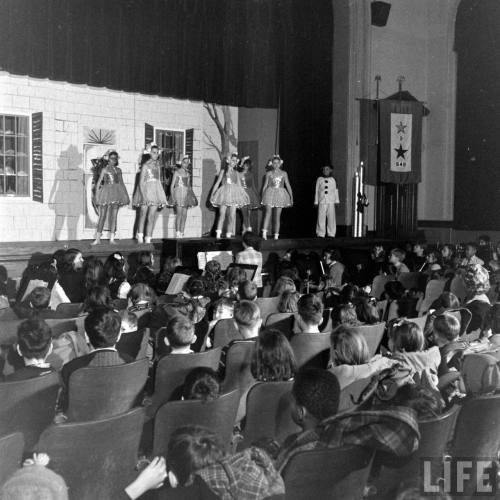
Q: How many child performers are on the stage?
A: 7